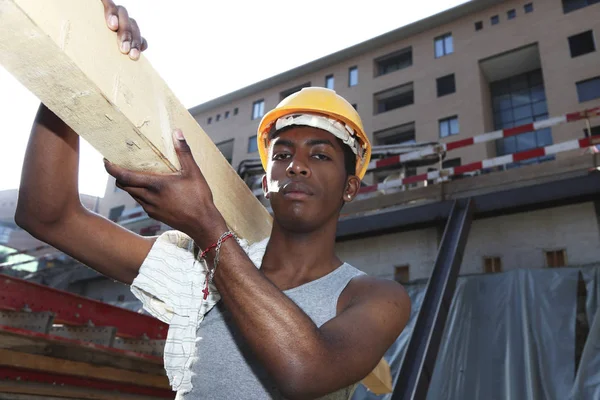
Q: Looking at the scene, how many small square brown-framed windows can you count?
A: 3